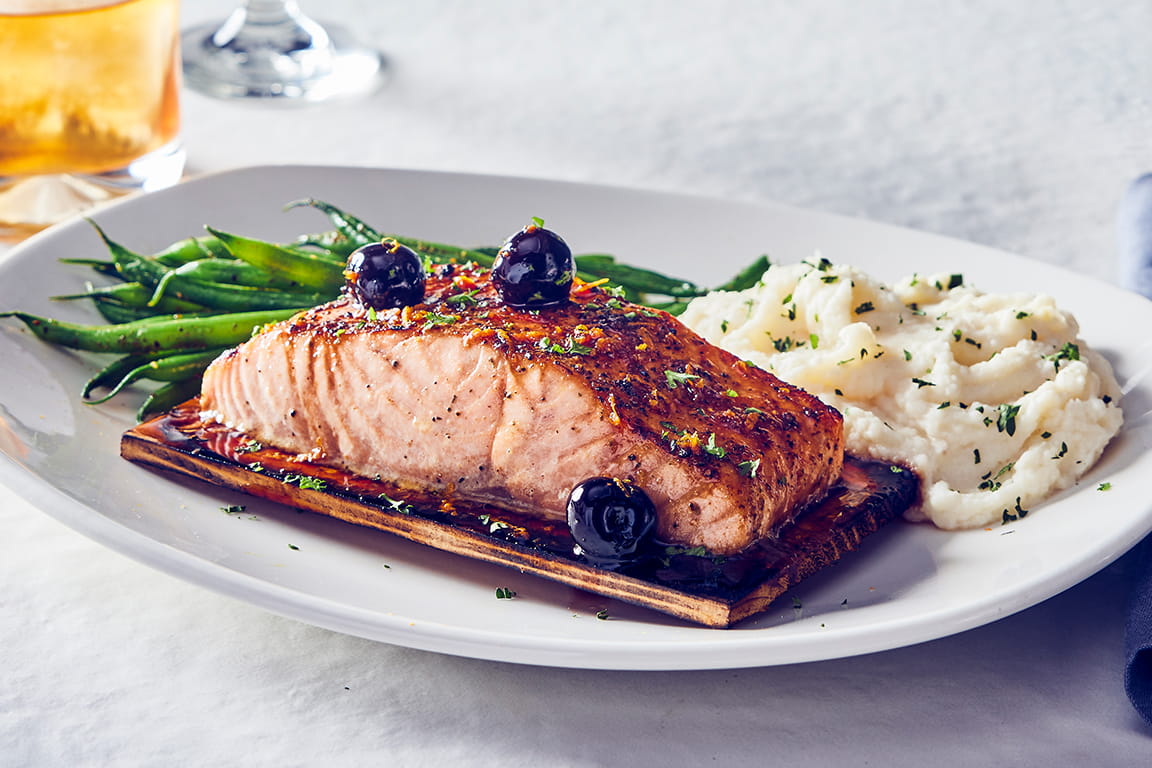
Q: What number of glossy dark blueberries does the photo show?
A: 3